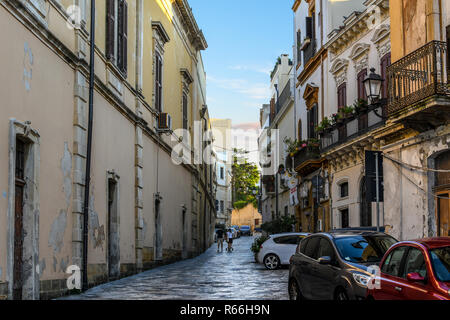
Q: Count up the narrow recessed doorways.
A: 4